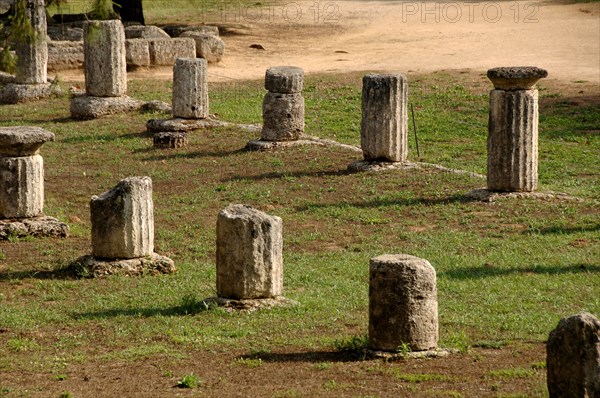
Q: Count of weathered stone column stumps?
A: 11